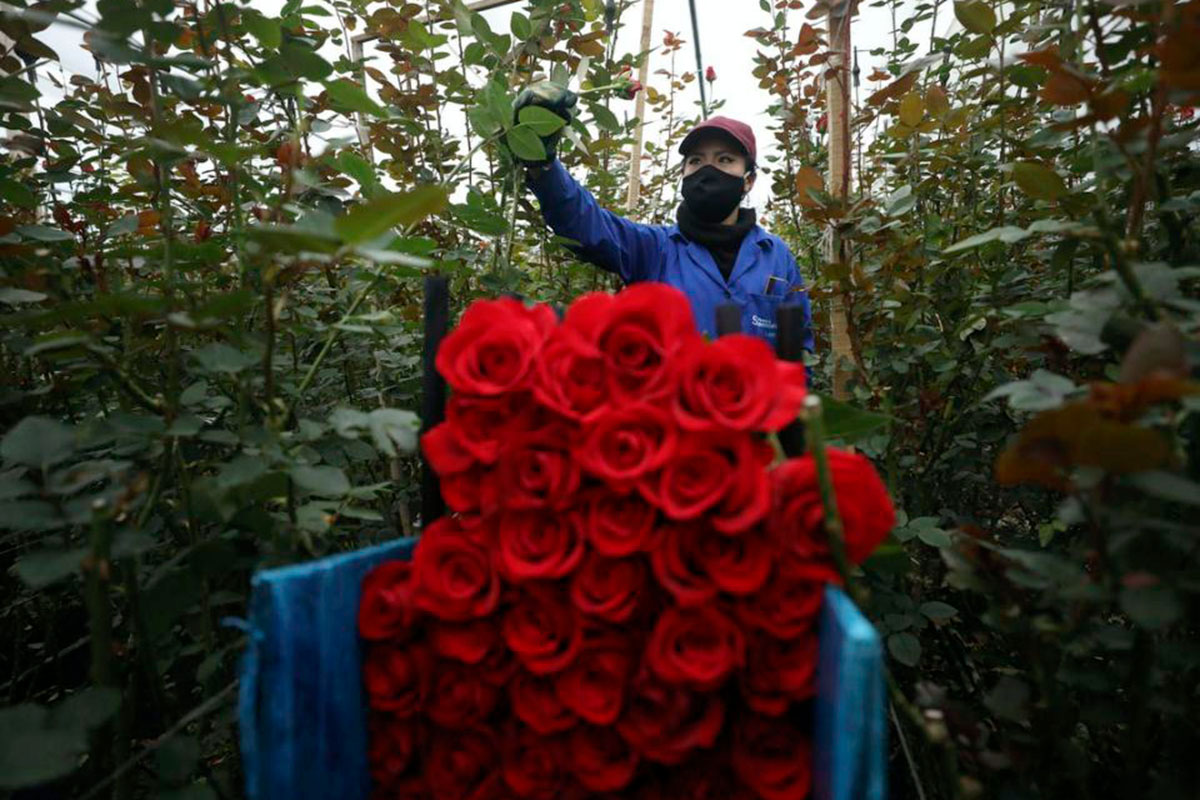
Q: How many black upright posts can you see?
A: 3